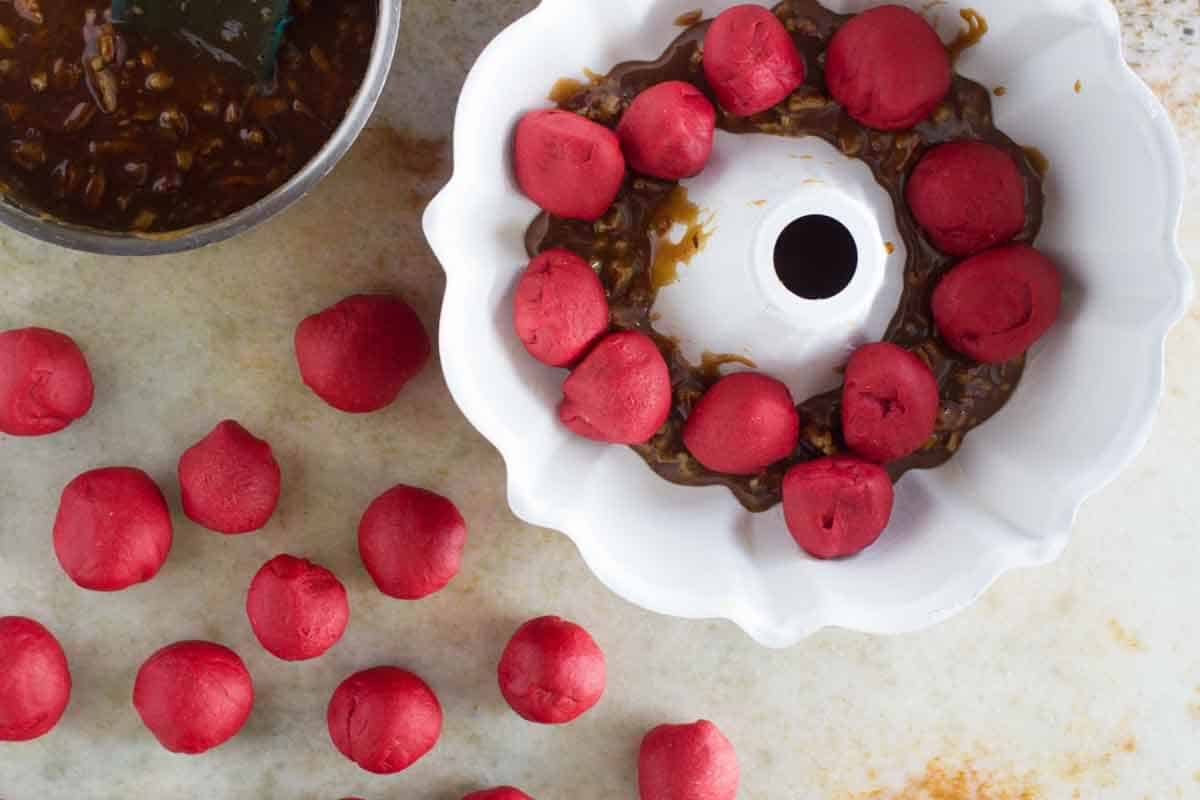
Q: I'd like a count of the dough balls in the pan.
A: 11